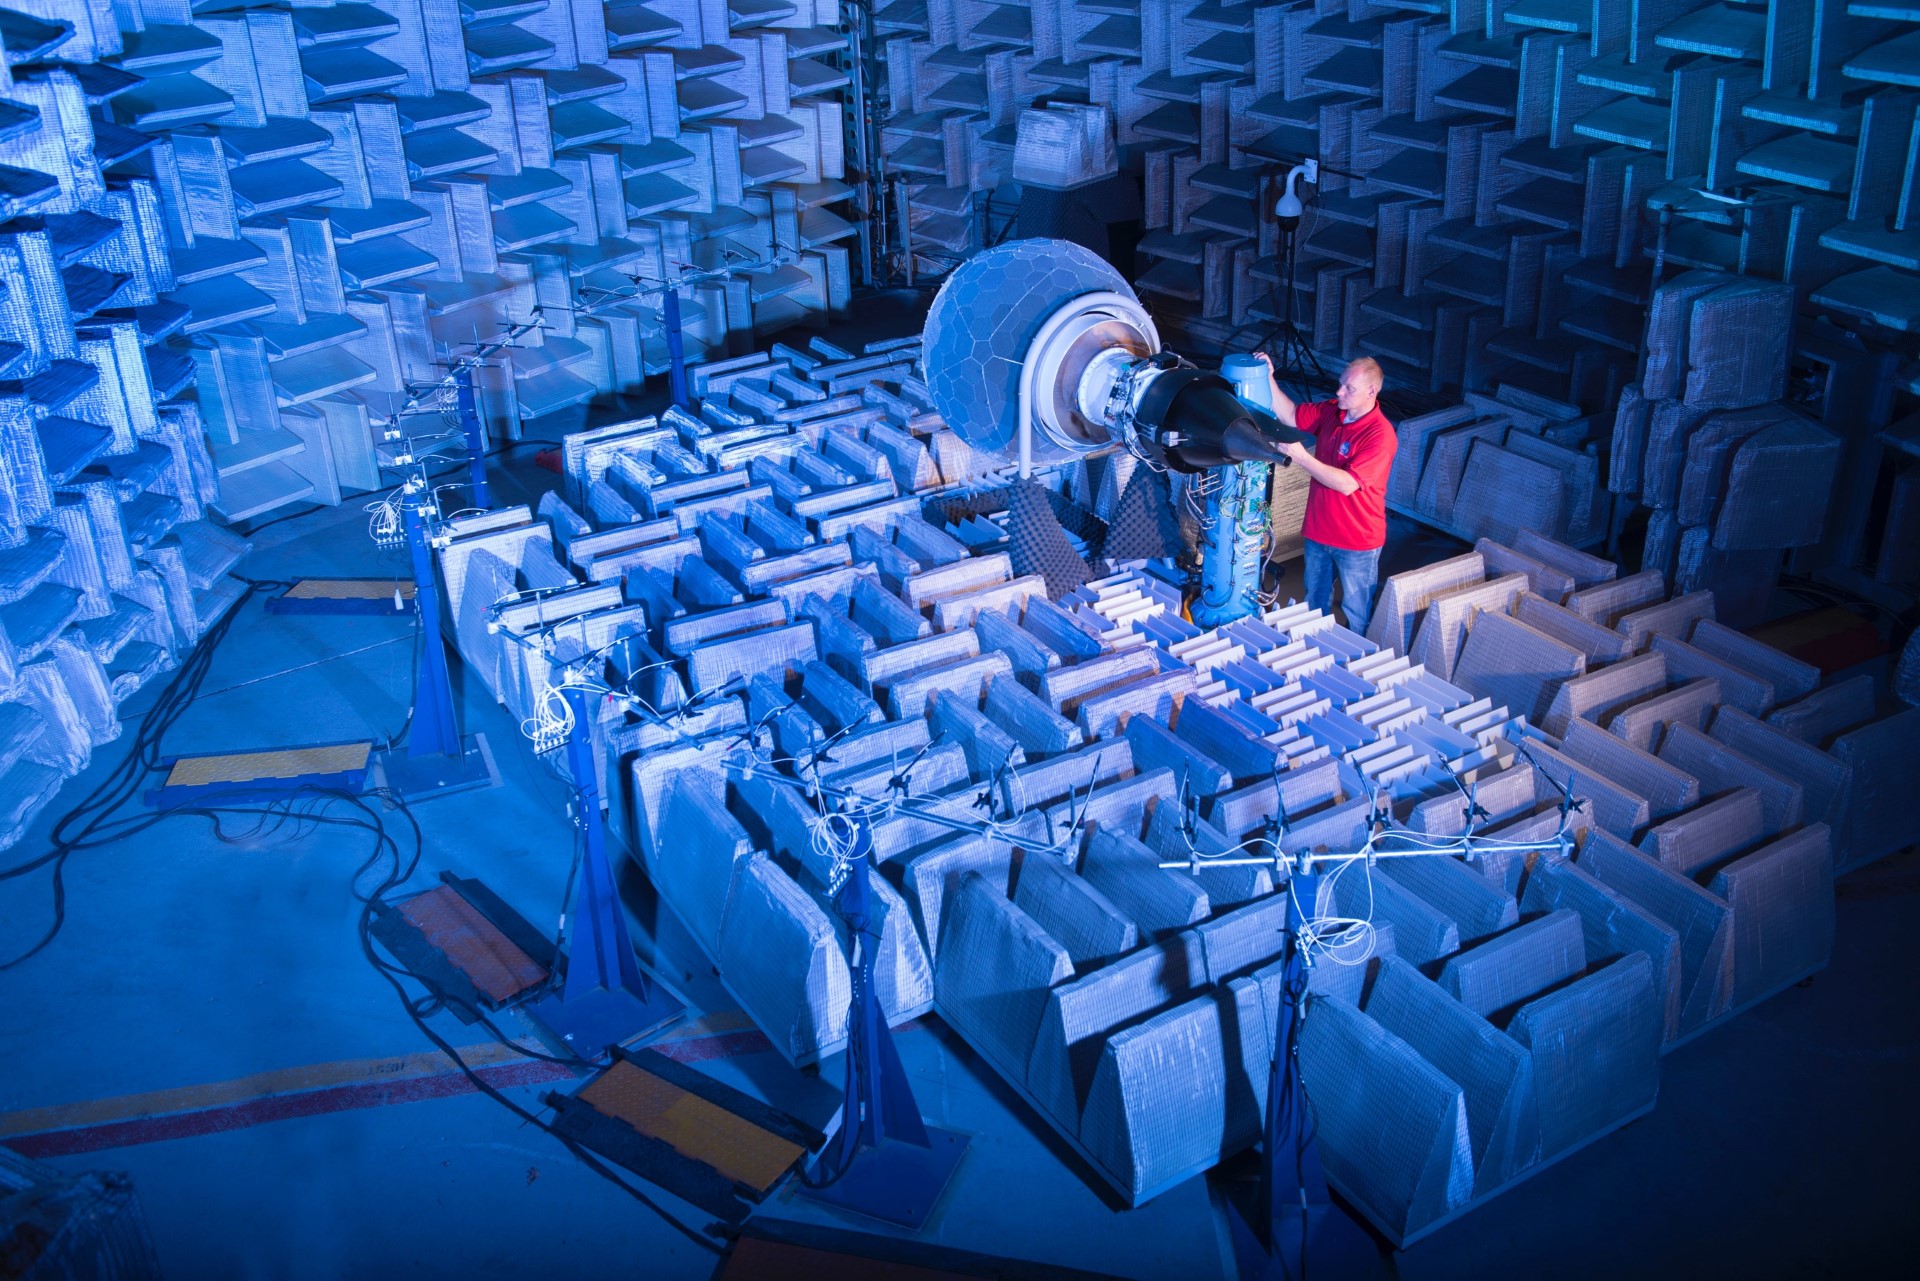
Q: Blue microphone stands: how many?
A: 6